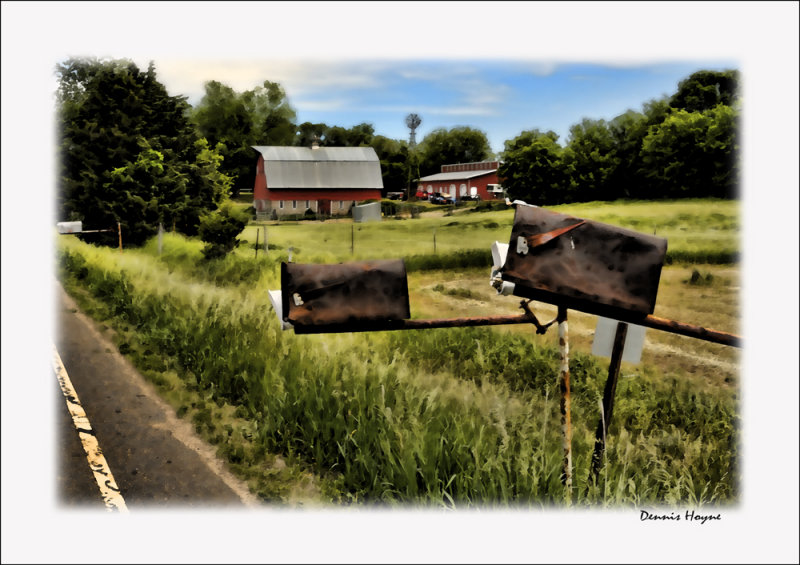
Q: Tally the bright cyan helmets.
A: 0